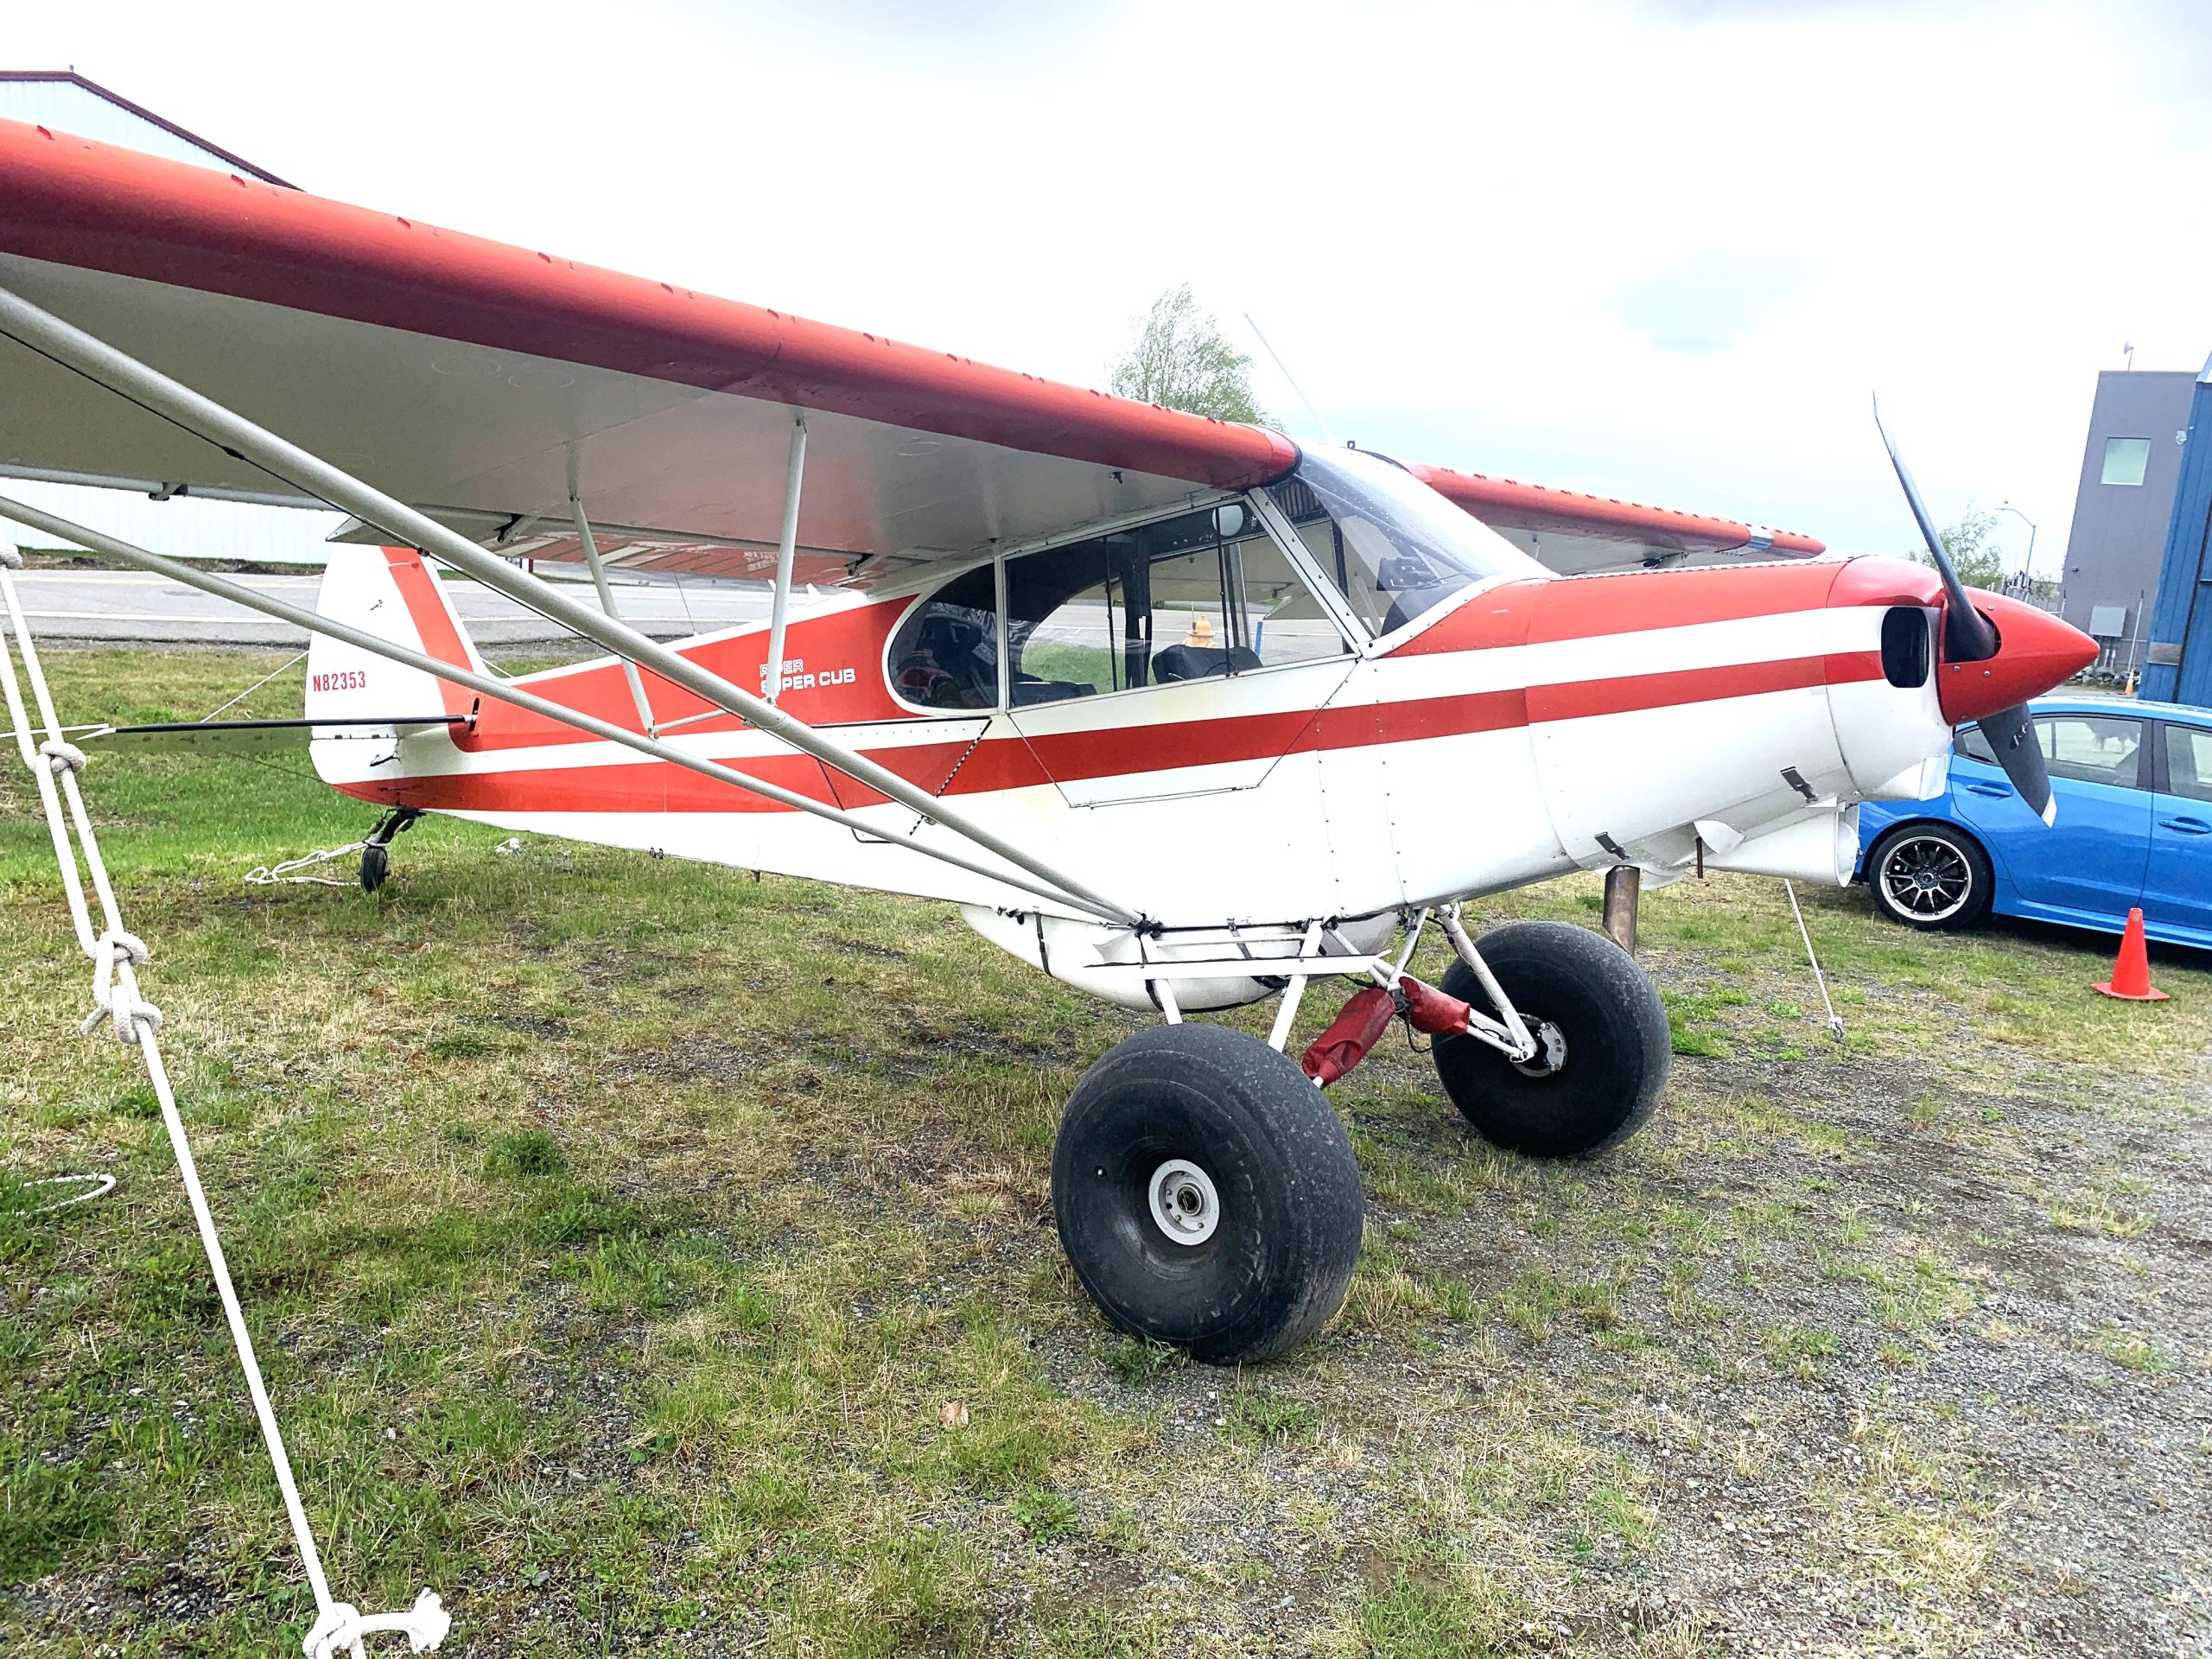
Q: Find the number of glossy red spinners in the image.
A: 1